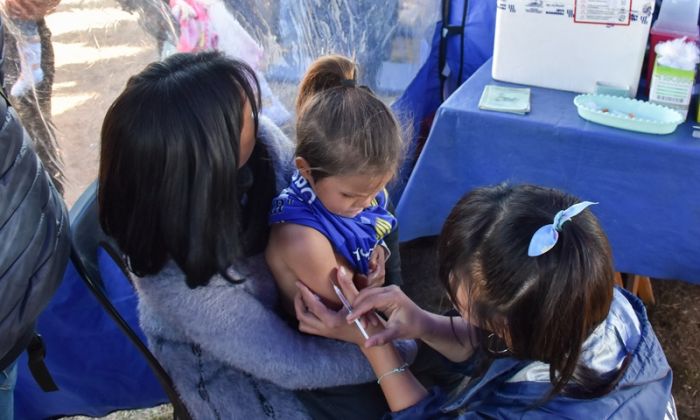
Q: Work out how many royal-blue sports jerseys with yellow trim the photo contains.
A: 1